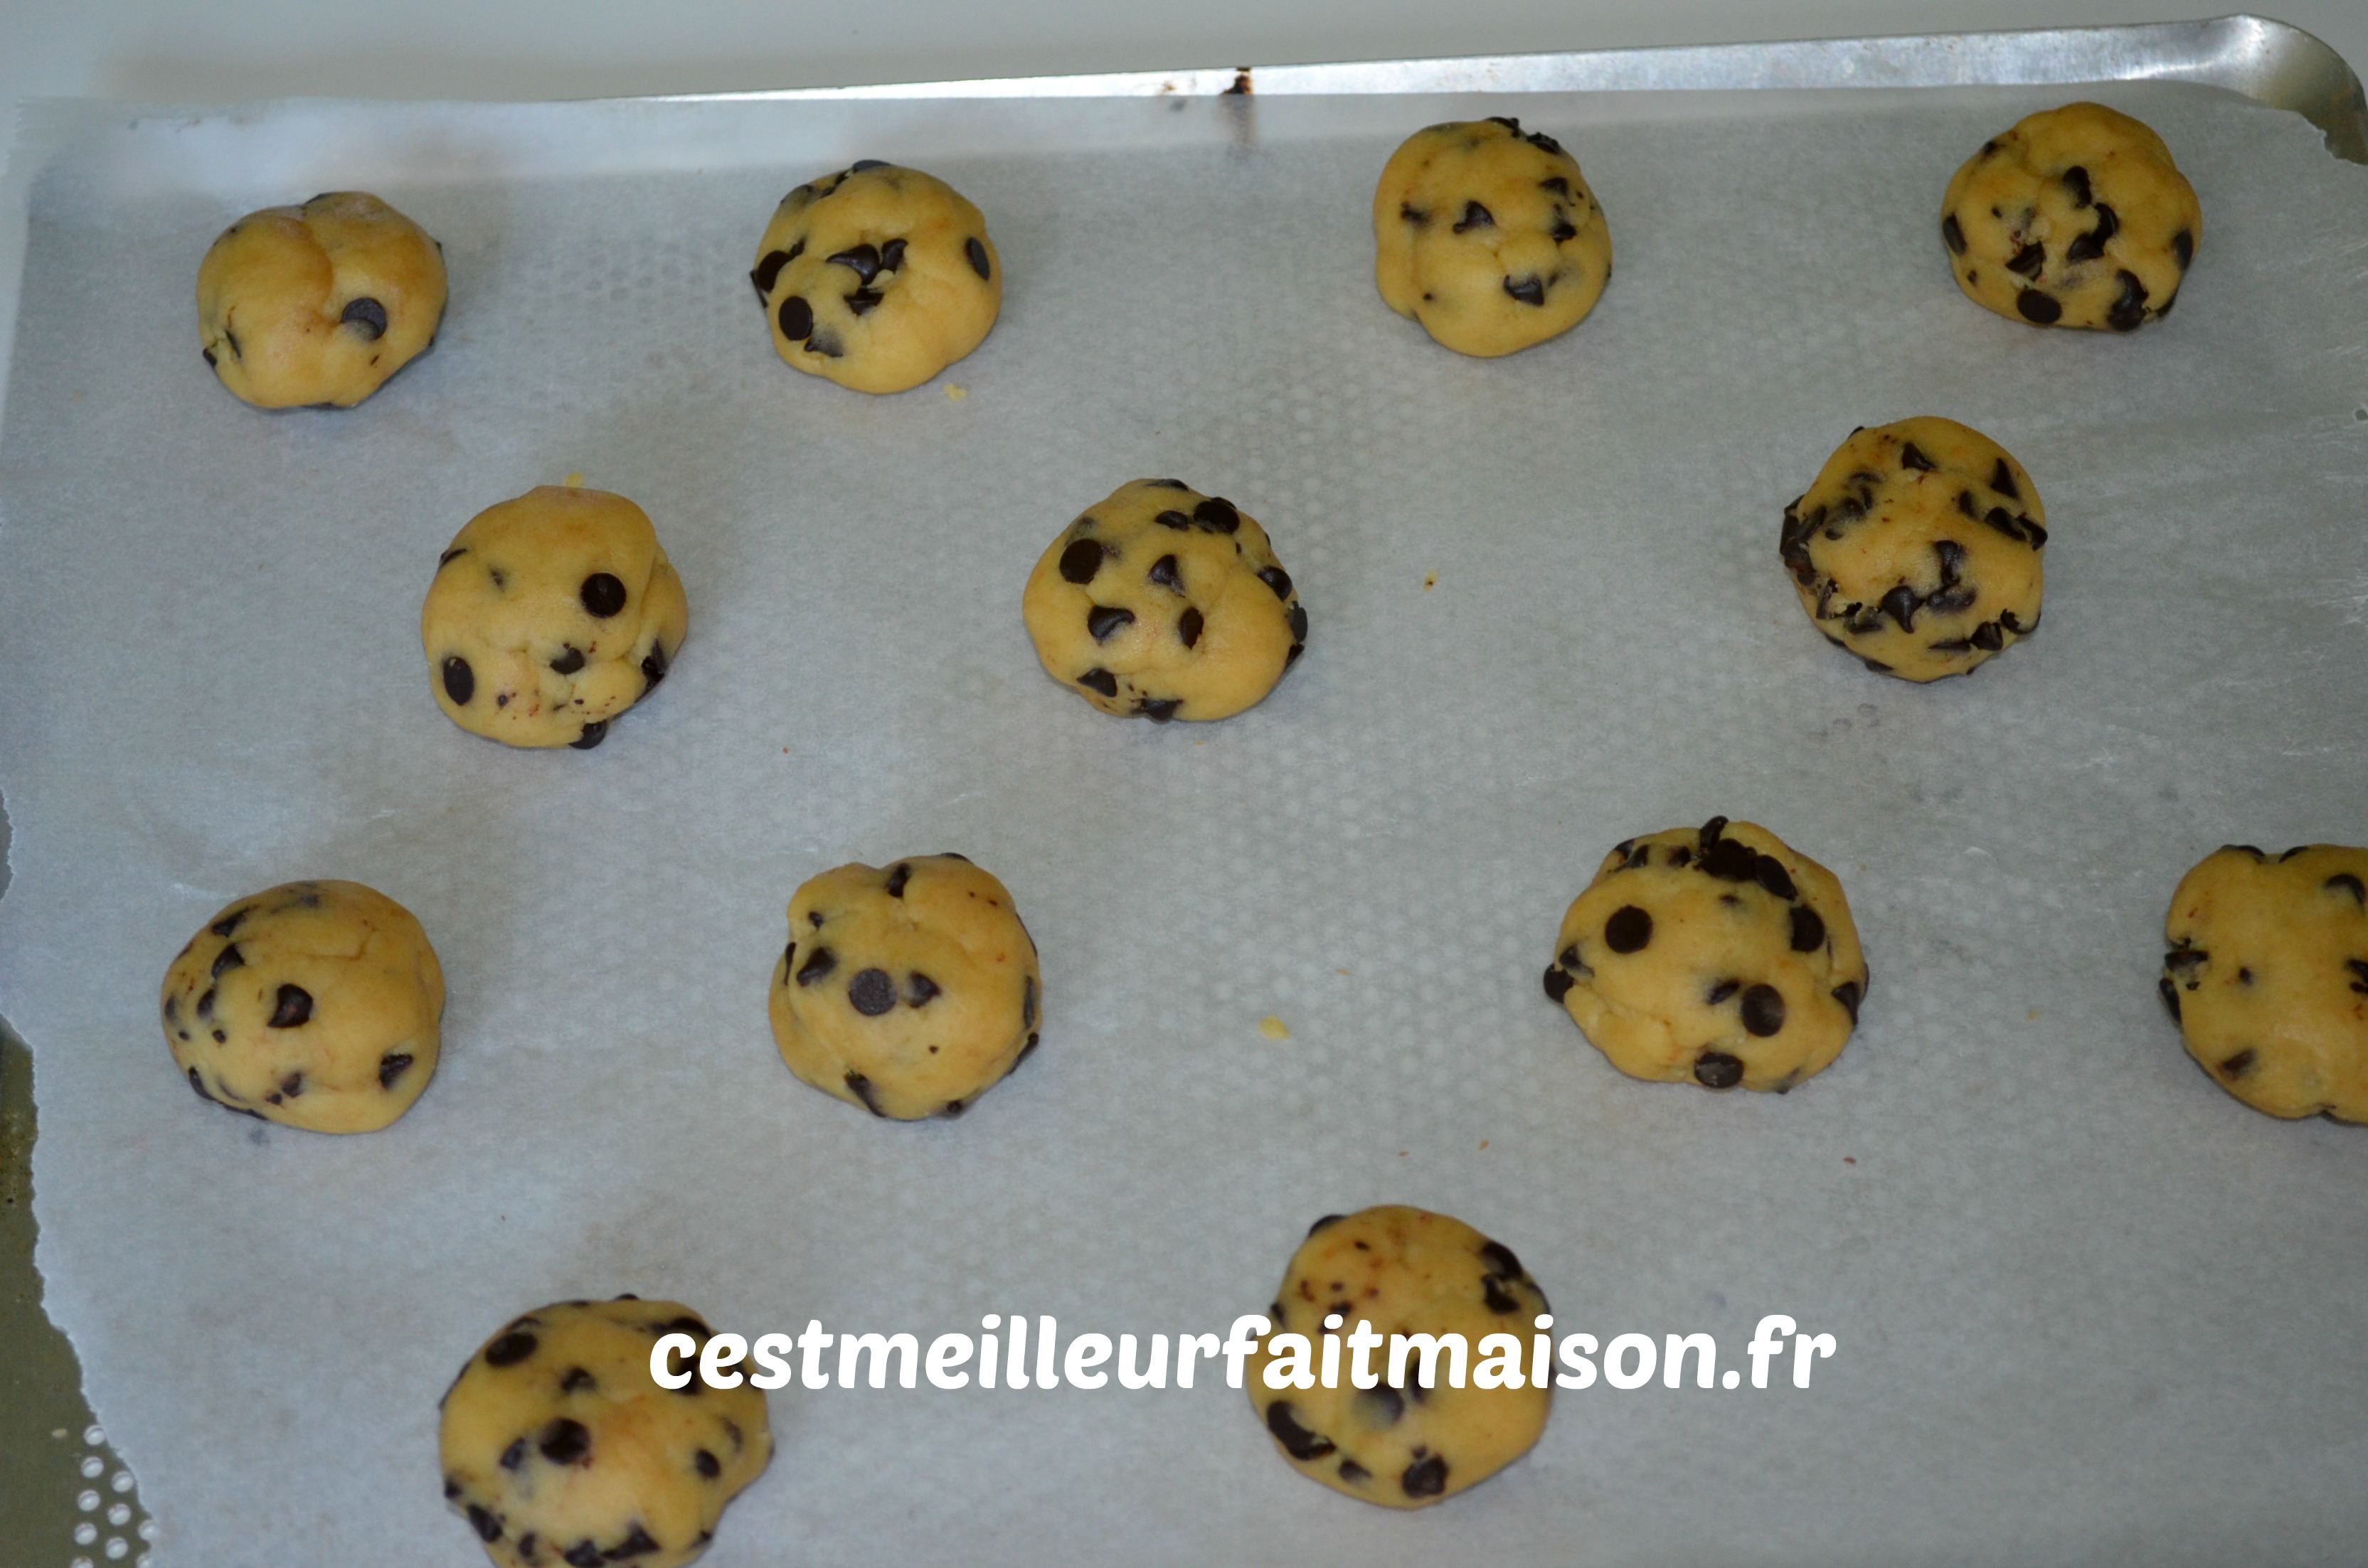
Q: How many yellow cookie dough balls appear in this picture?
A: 13